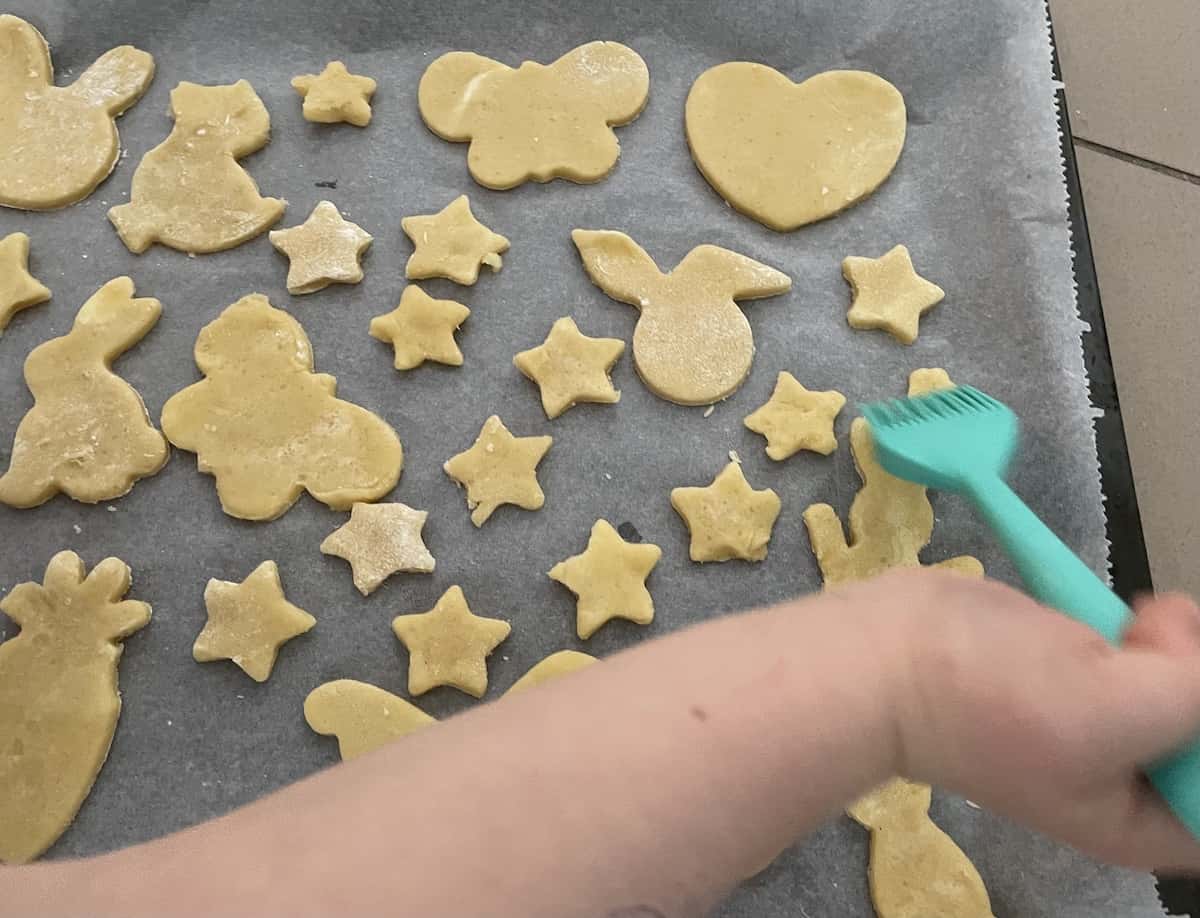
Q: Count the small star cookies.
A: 14